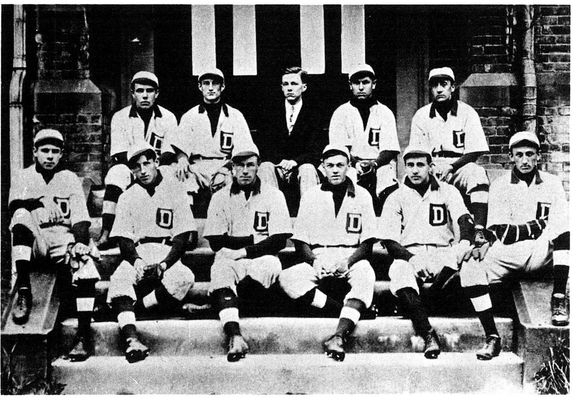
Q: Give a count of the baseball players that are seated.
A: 10